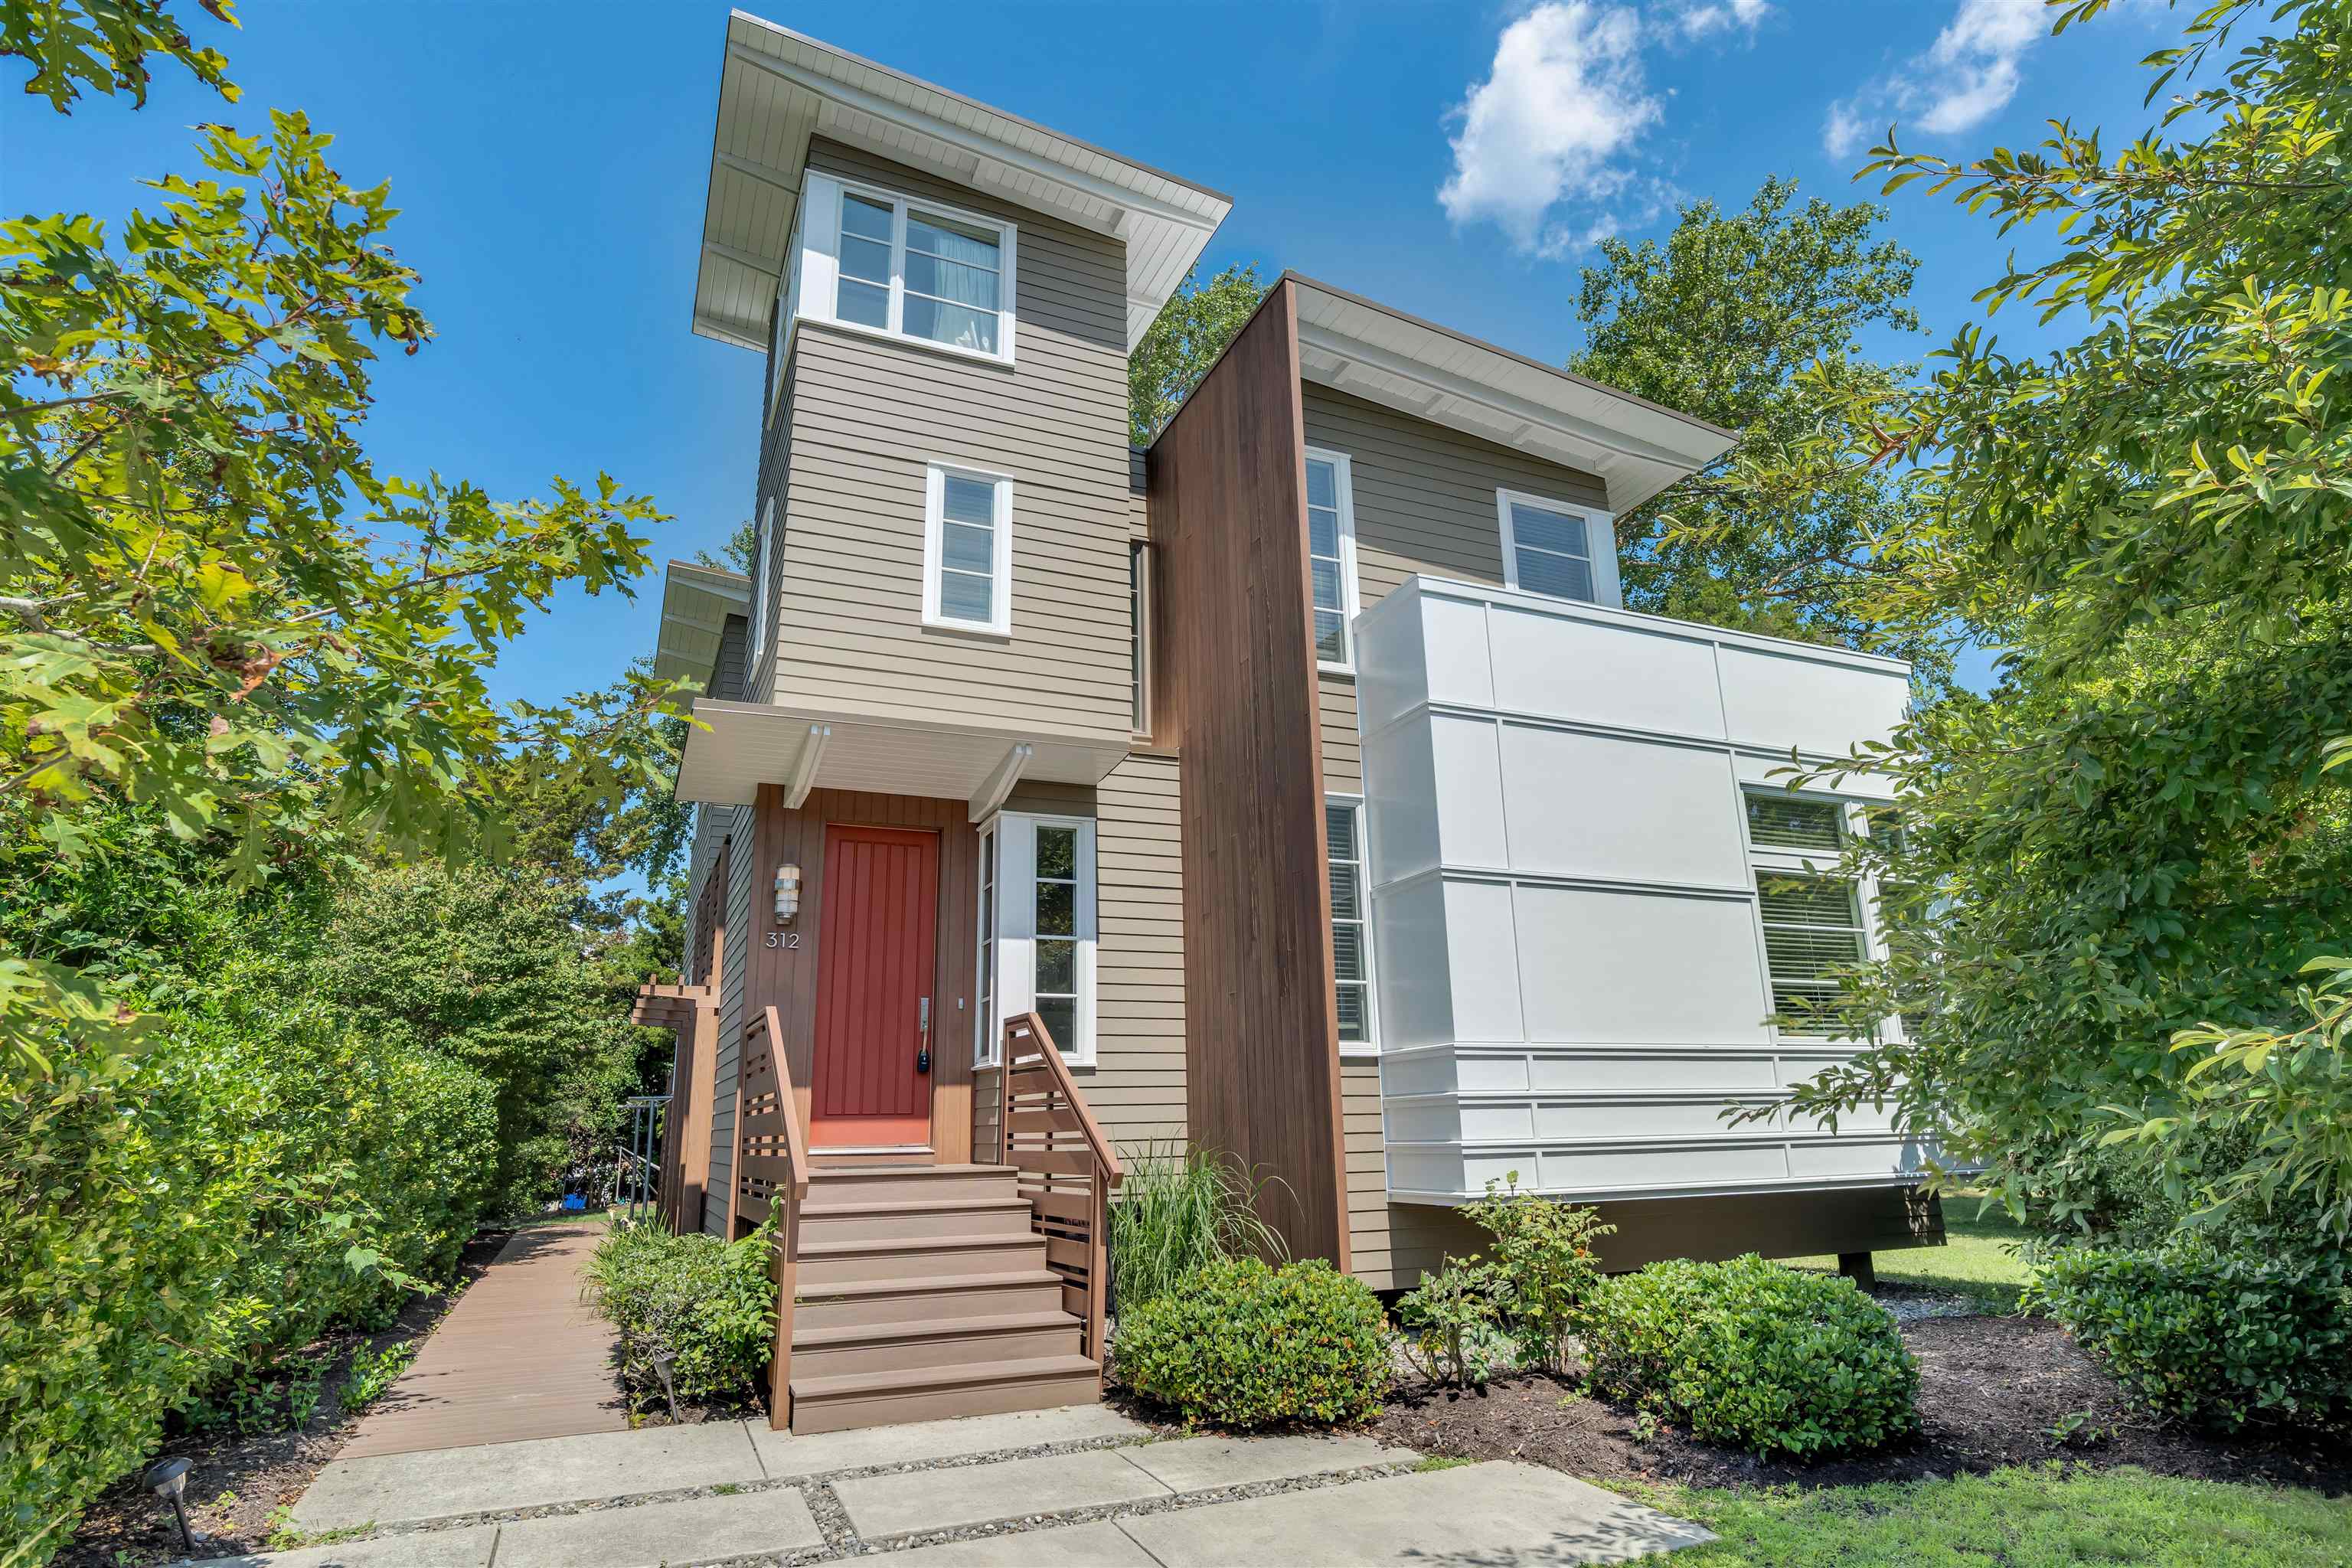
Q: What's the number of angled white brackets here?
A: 2